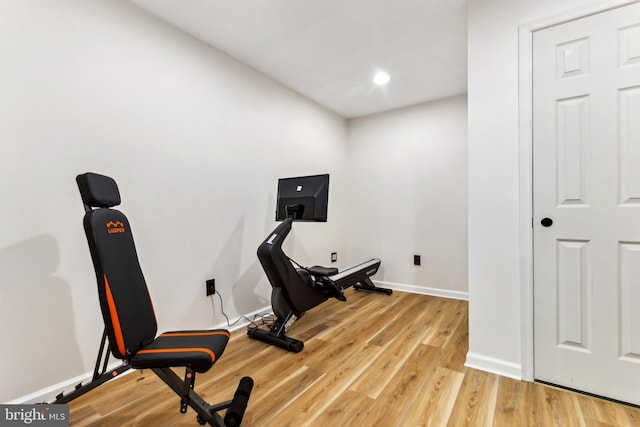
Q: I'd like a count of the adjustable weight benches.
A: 1